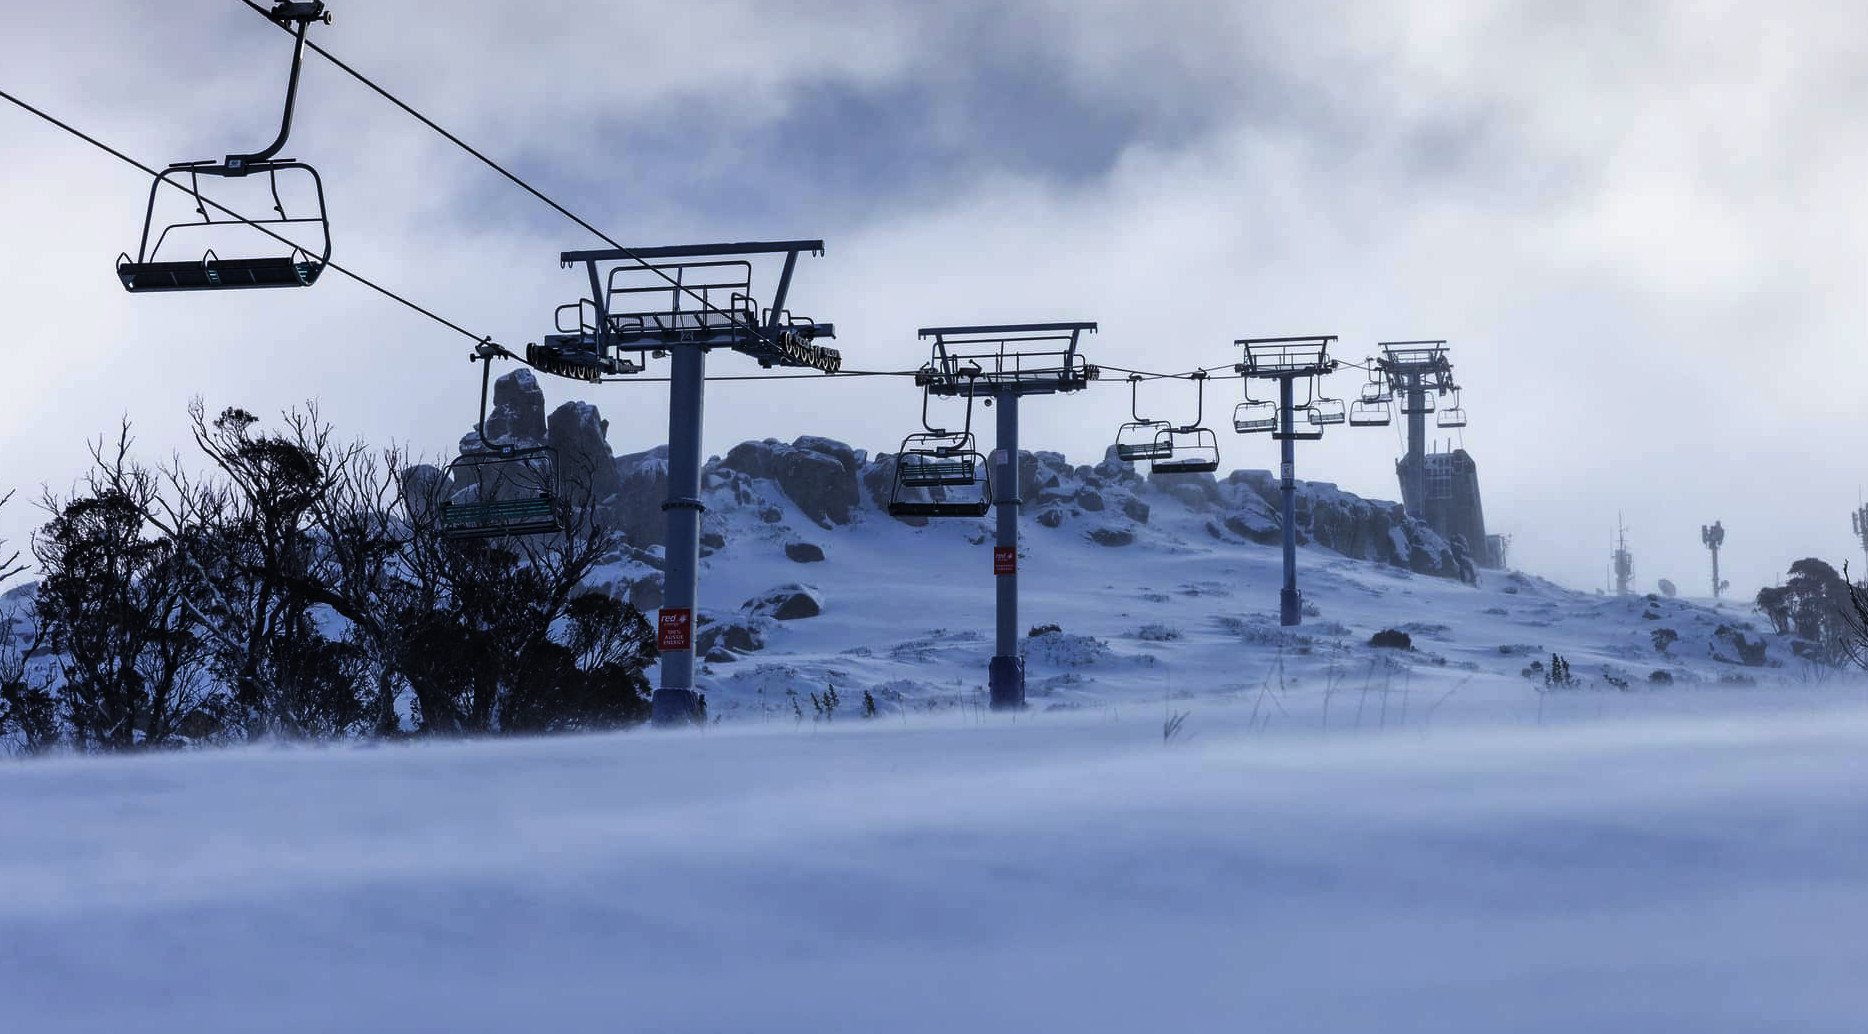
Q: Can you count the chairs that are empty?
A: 13